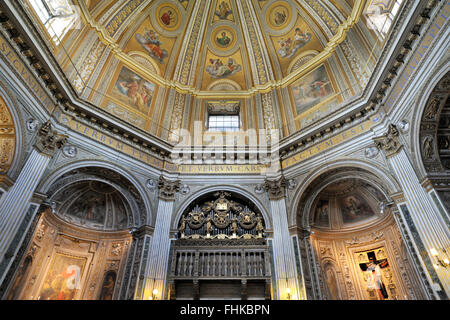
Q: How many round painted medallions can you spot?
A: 3